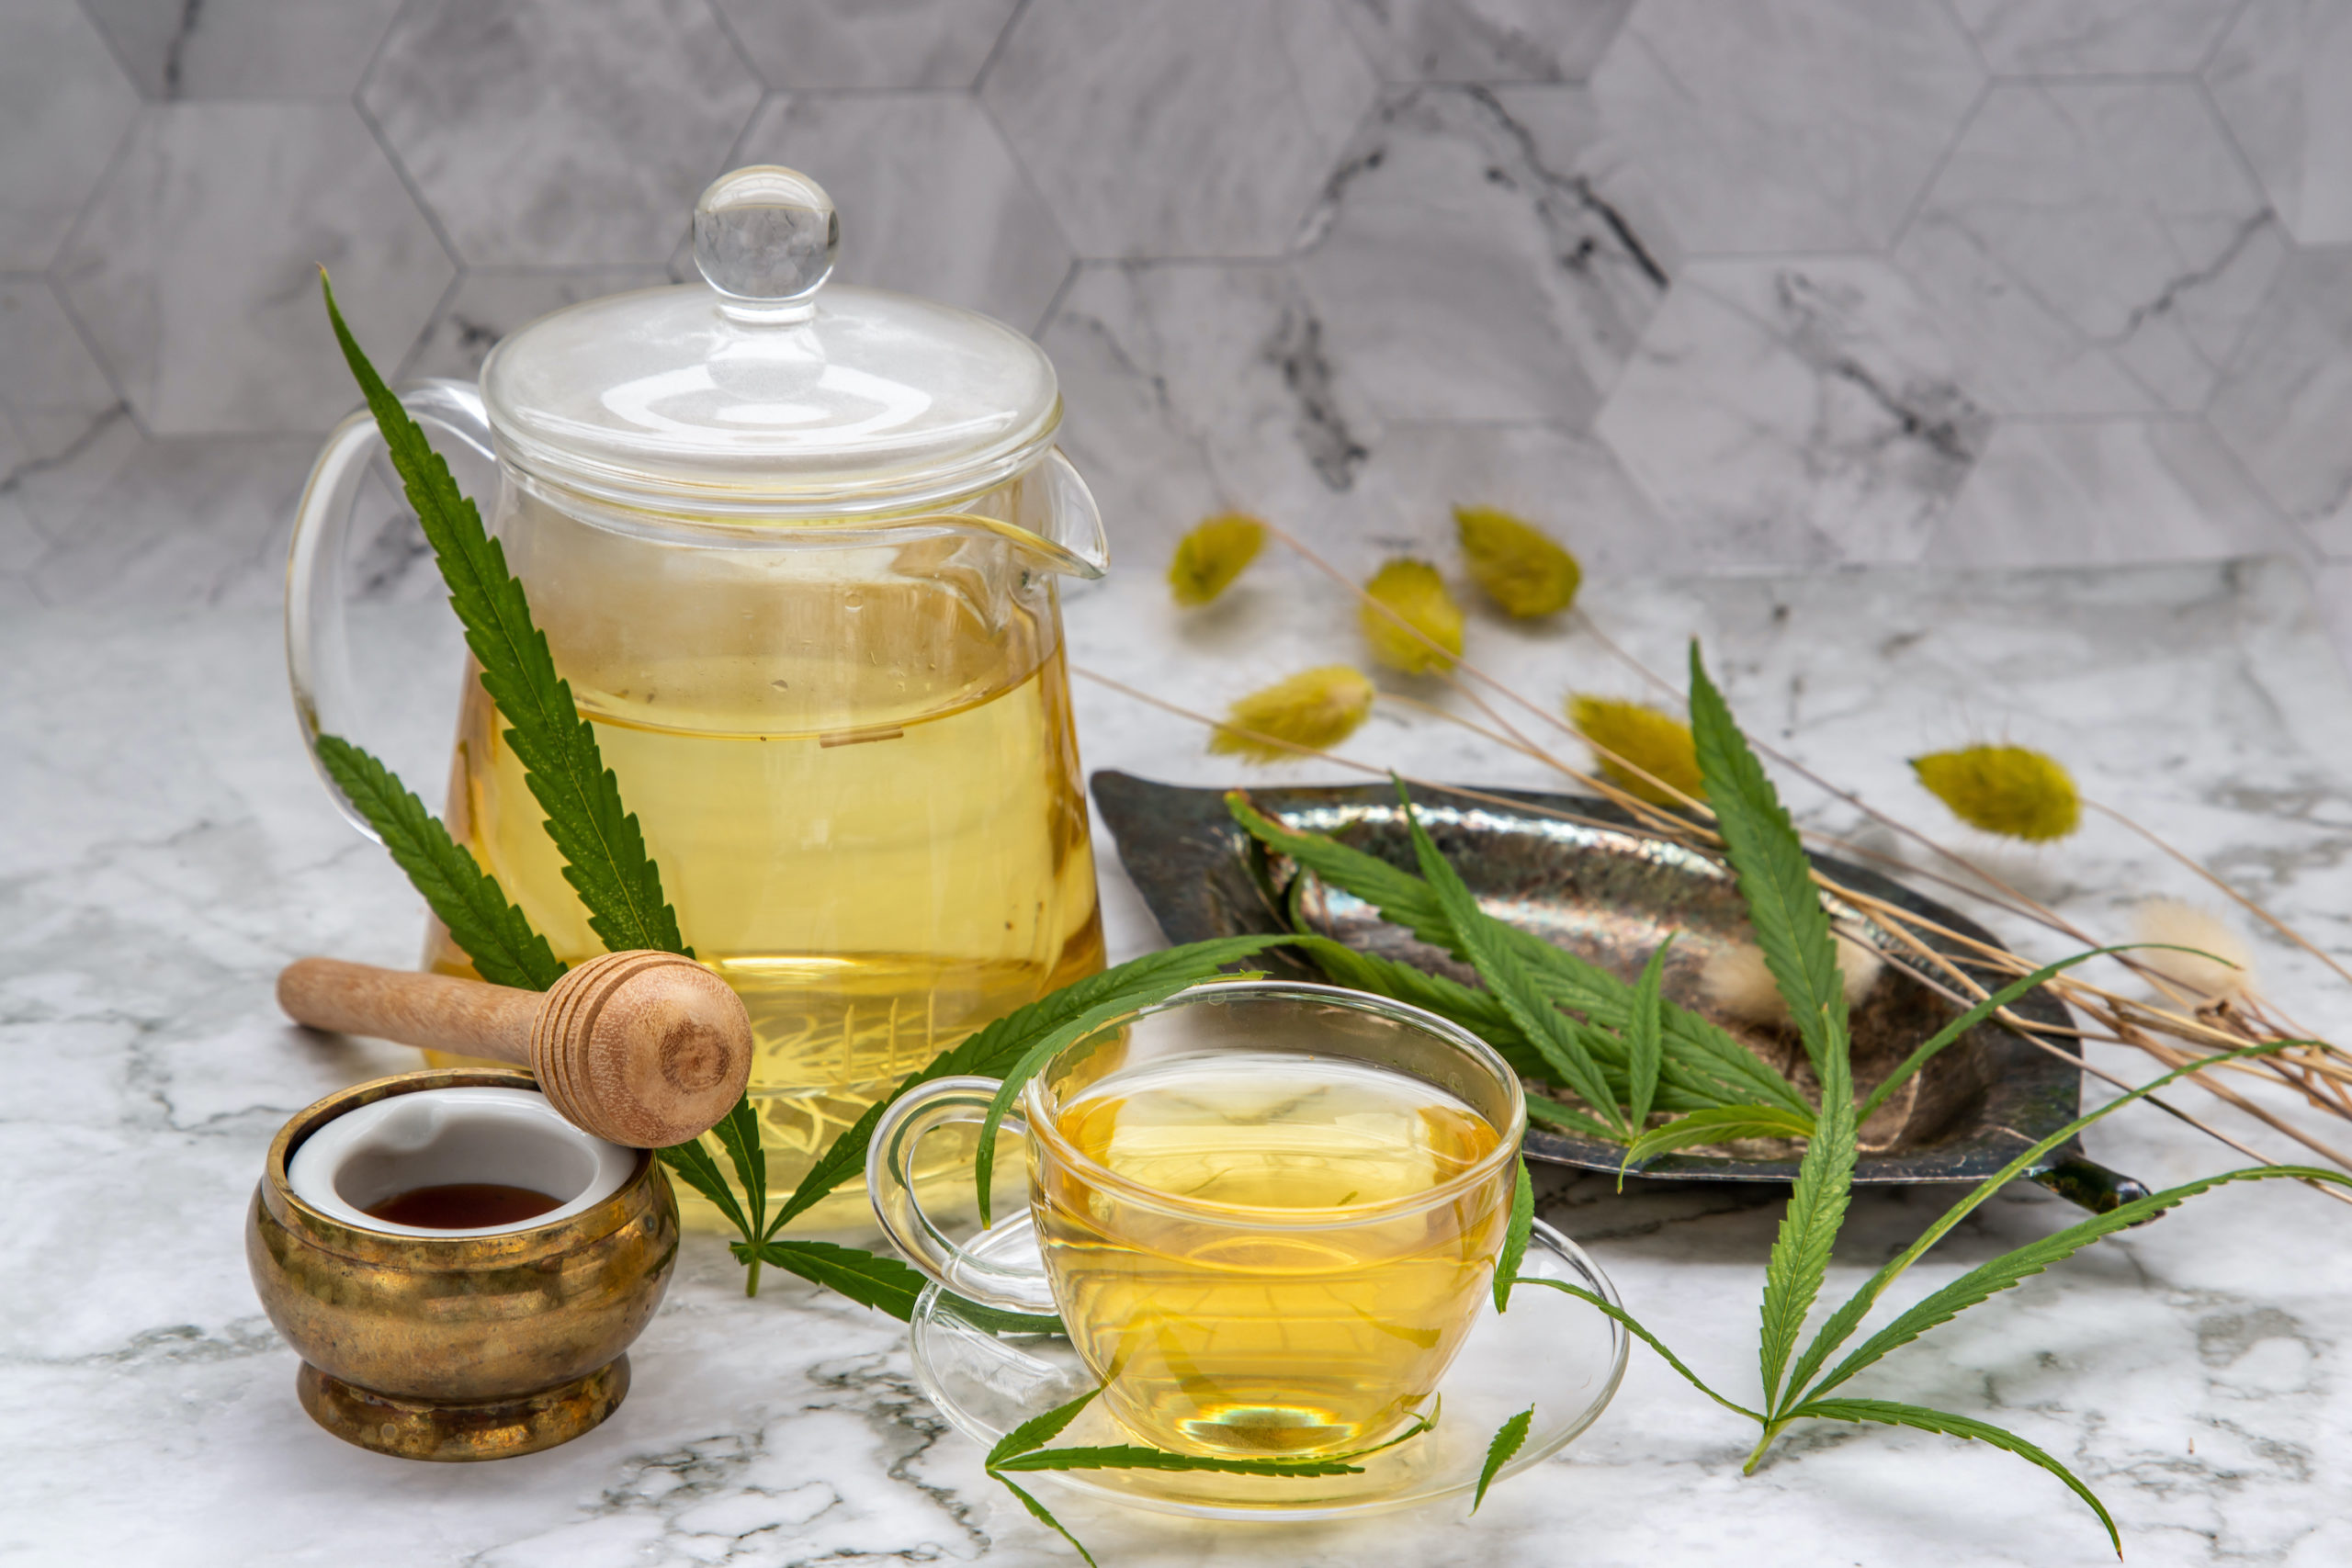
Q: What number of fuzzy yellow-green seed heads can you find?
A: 6